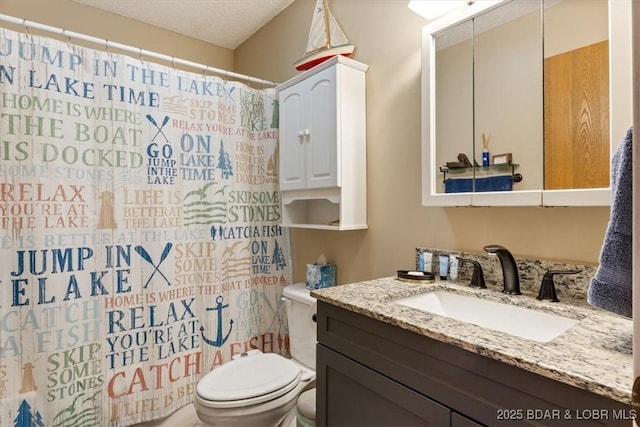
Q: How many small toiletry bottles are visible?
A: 4